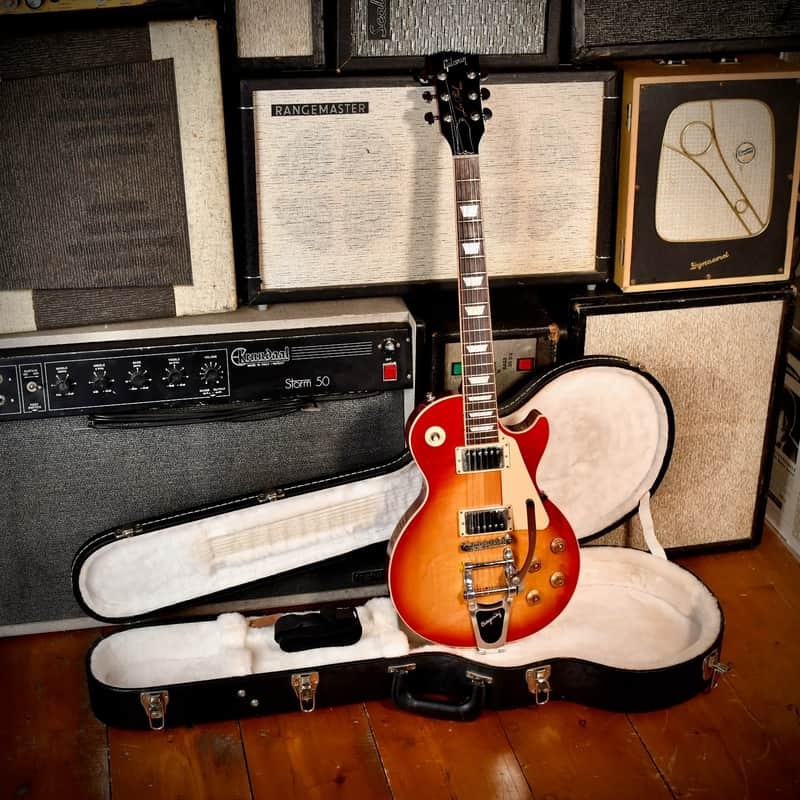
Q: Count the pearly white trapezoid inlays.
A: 9